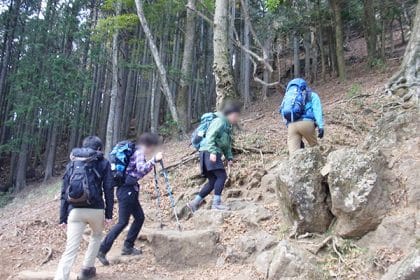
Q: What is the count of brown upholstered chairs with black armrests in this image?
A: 0